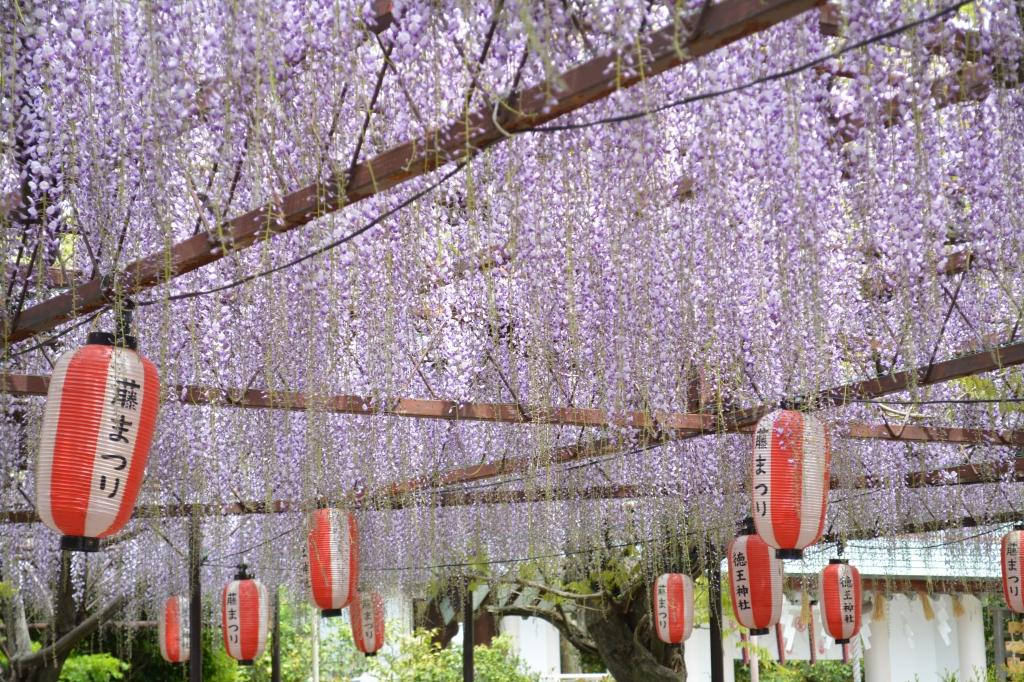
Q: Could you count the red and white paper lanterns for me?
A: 10